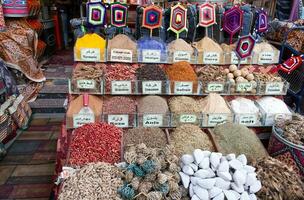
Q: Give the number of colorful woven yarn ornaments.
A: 9